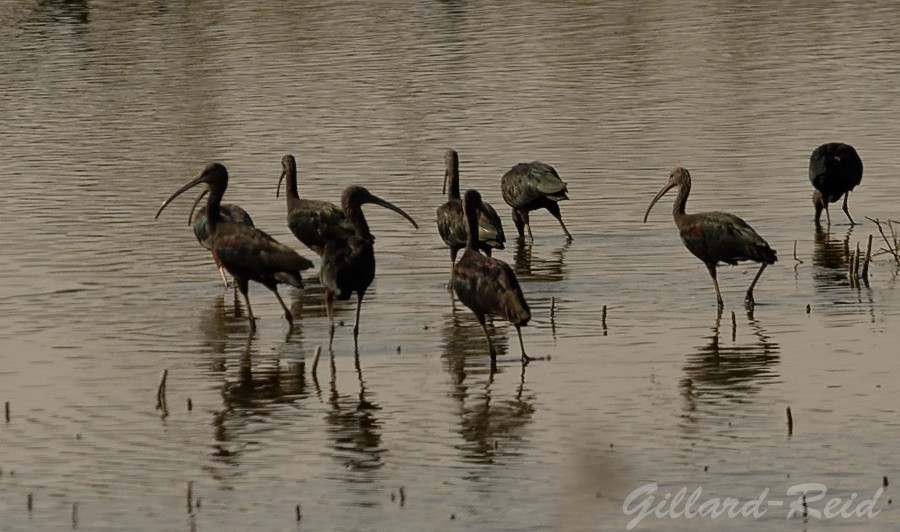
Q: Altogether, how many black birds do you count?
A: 9